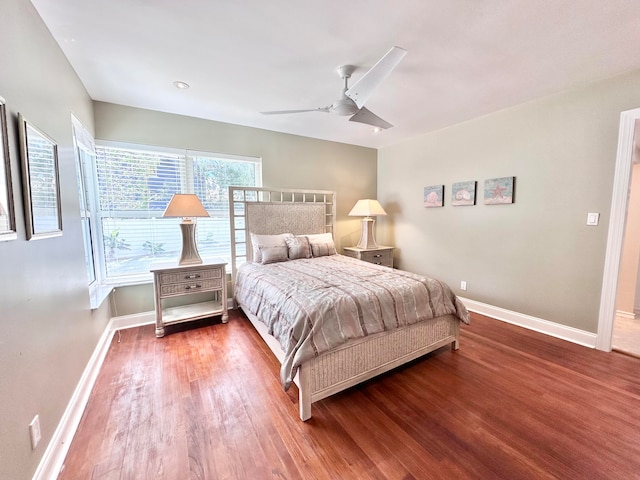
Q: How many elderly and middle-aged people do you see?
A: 0